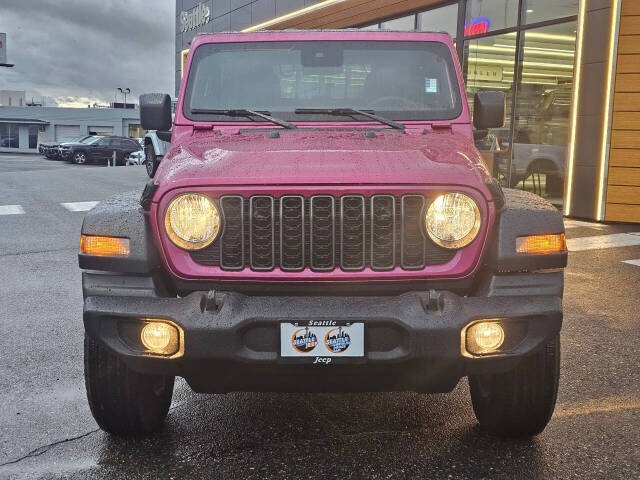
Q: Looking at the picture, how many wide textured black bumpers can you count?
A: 1